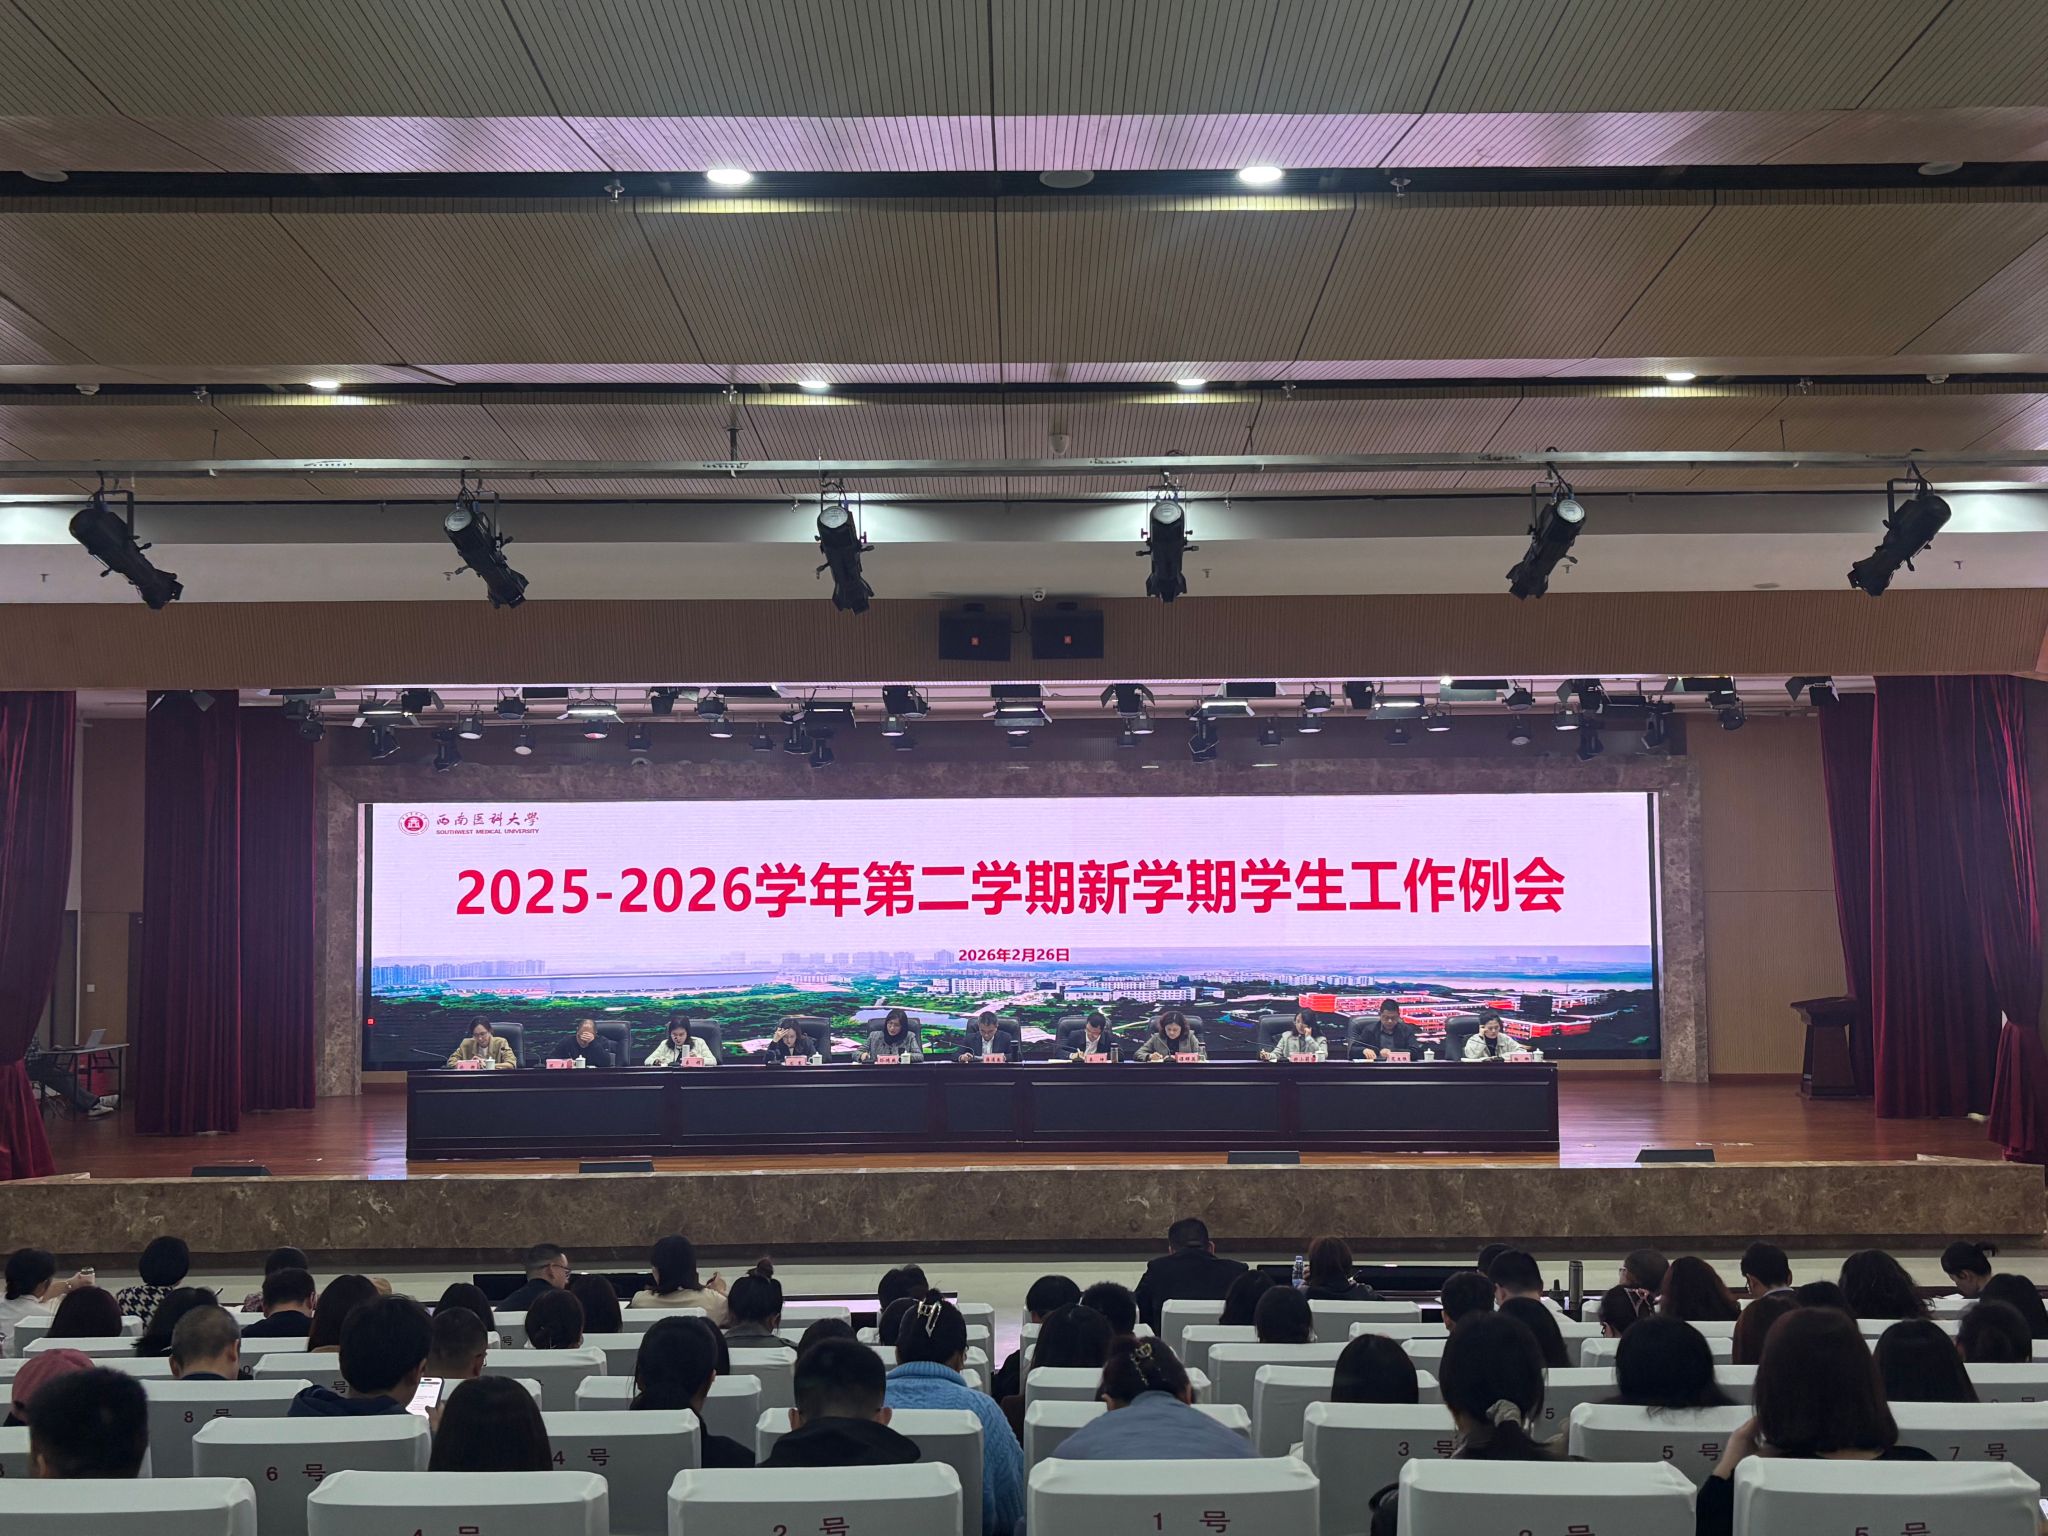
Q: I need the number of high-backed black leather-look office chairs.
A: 11